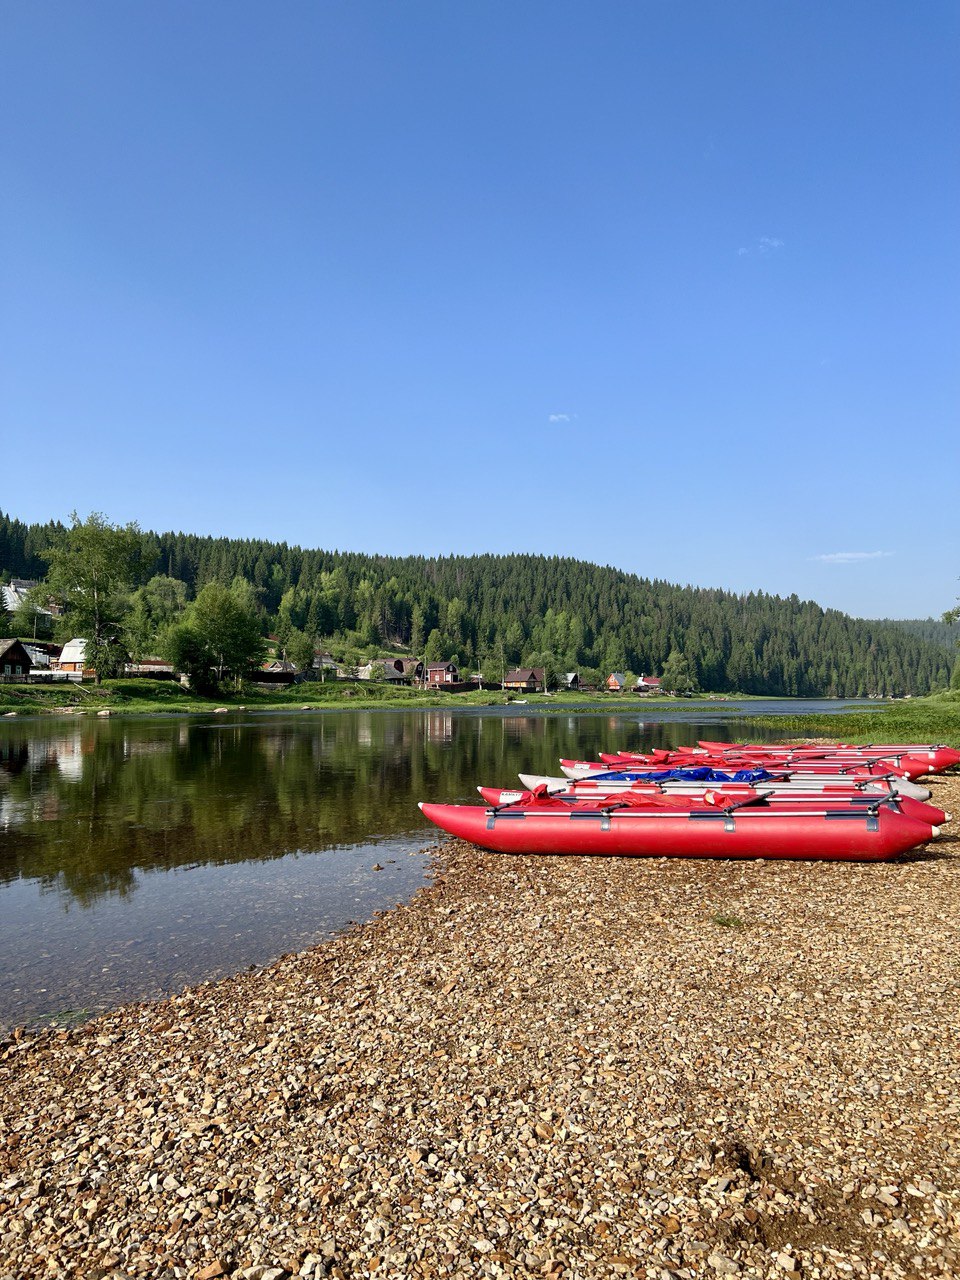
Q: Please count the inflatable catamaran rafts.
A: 5